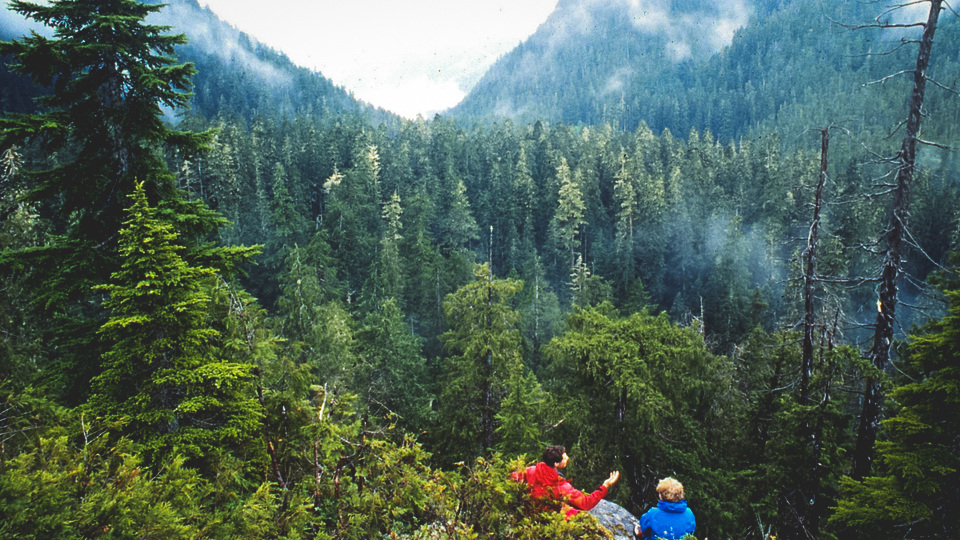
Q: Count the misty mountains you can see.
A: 2